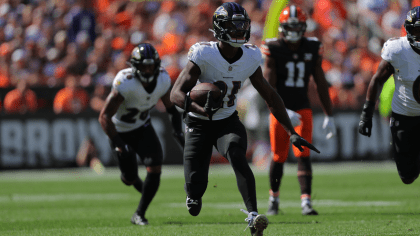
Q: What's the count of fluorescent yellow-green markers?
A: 2